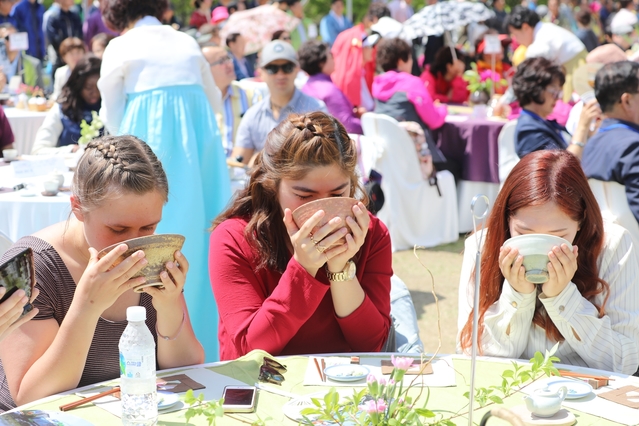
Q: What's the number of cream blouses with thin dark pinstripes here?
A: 1